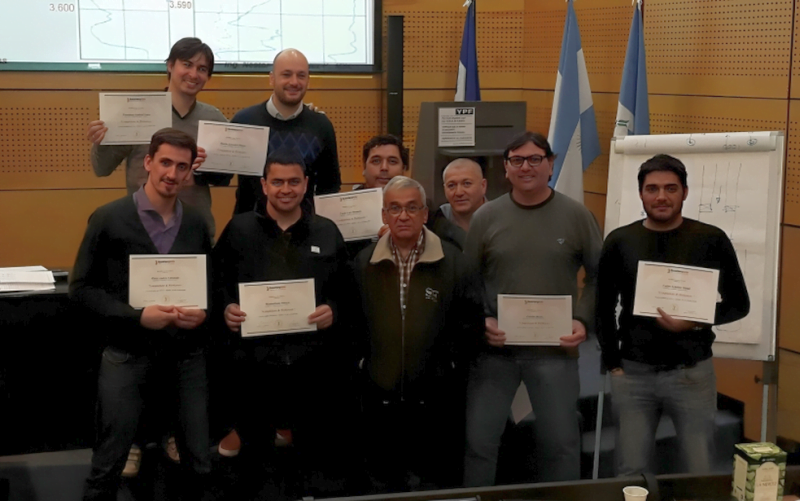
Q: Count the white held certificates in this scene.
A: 7